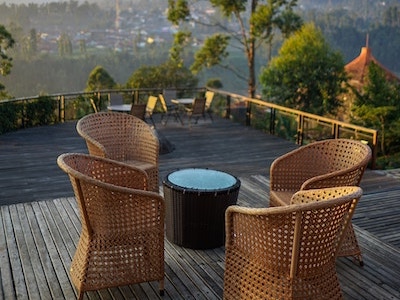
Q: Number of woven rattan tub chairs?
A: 4